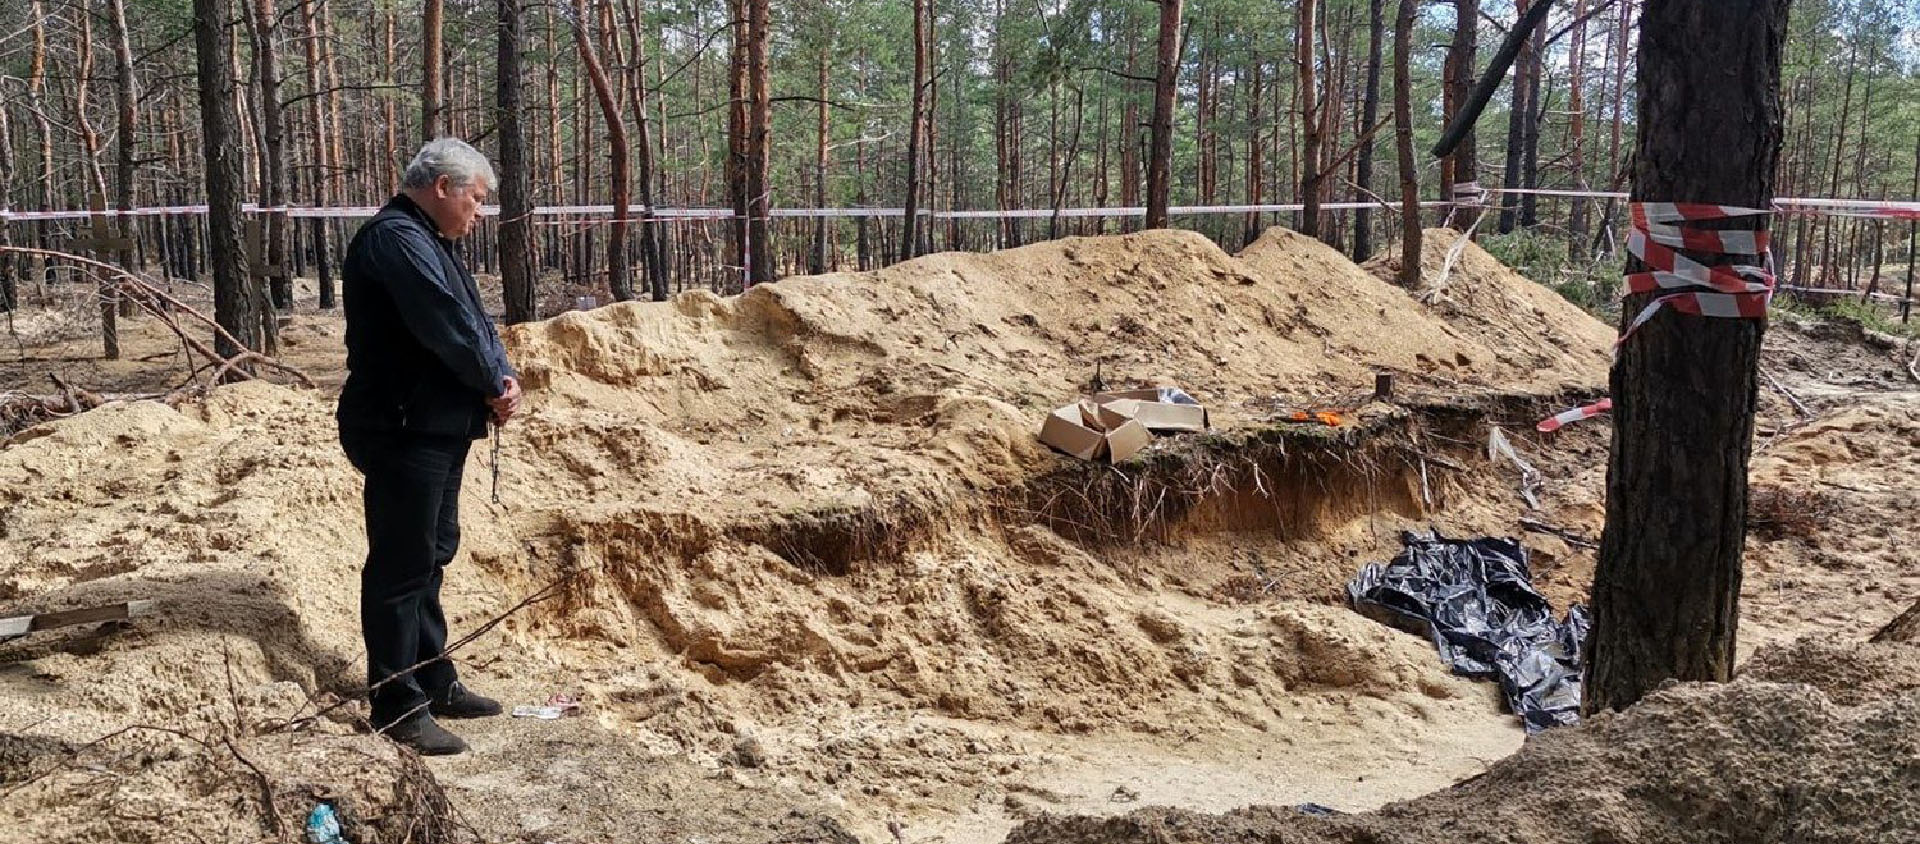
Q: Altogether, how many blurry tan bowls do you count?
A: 0